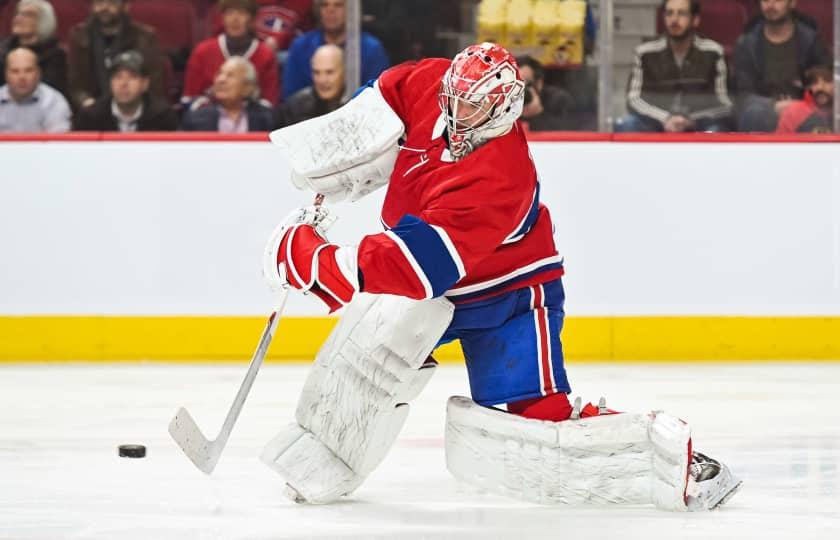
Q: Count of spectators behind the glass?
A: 12